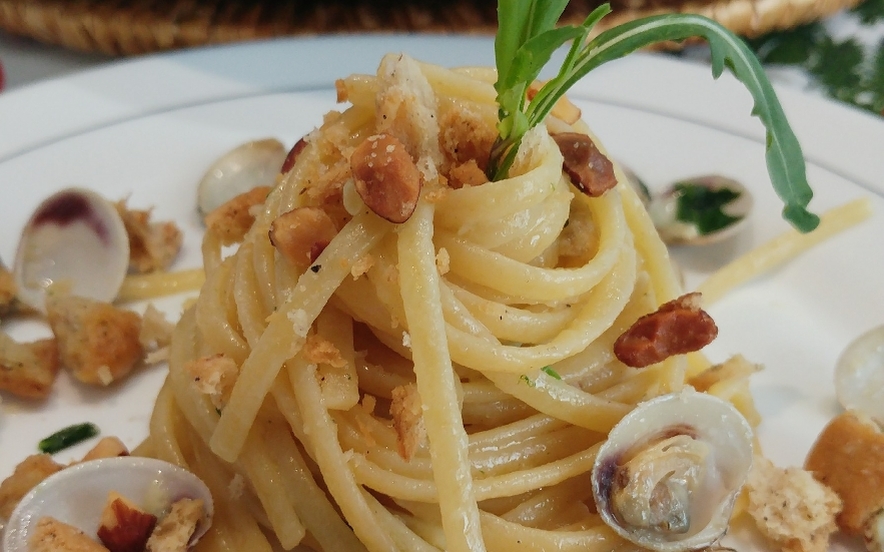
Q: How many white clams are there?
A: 6